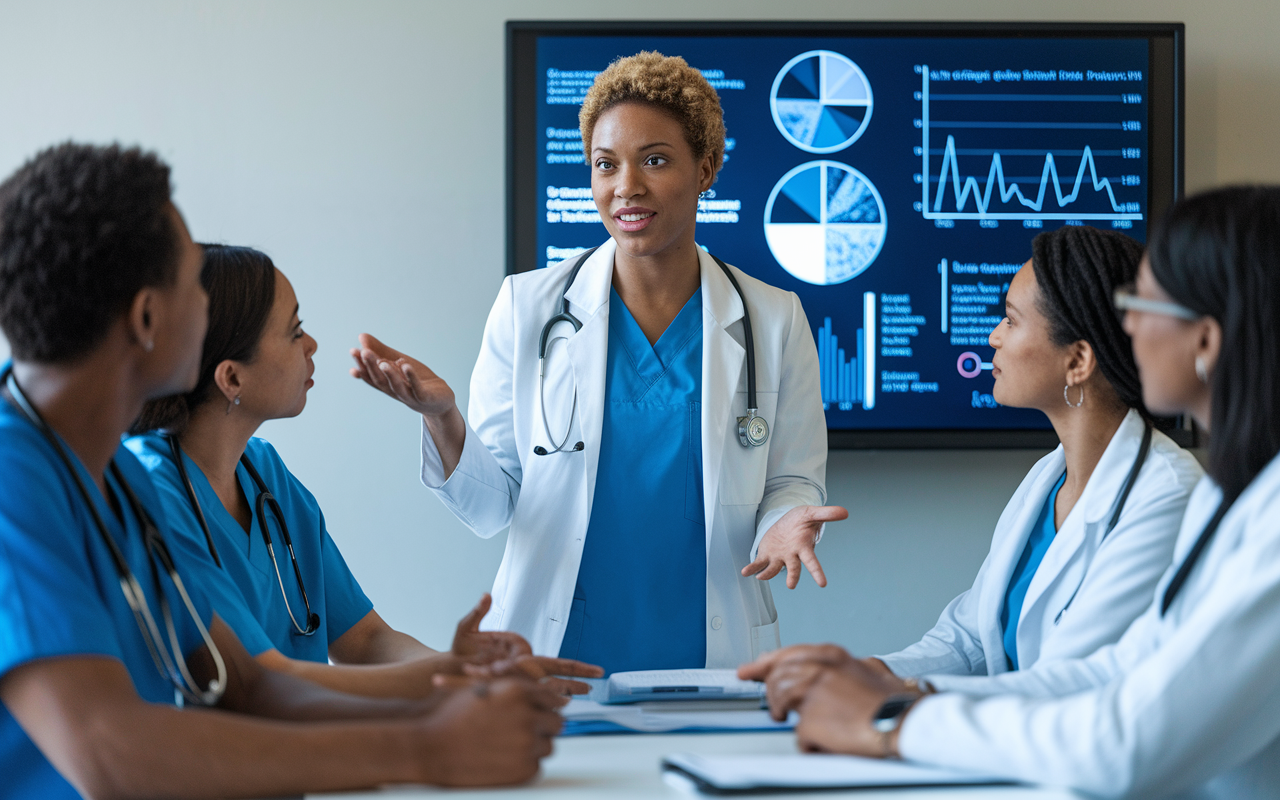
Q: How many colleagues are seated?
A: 4